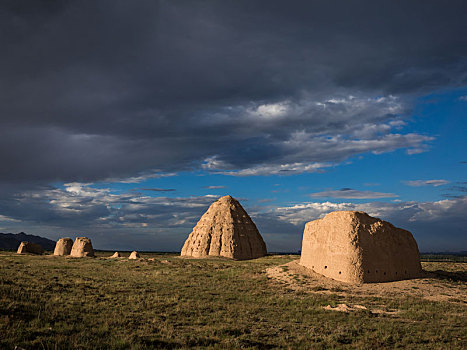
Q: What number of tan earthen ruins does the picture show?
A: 7